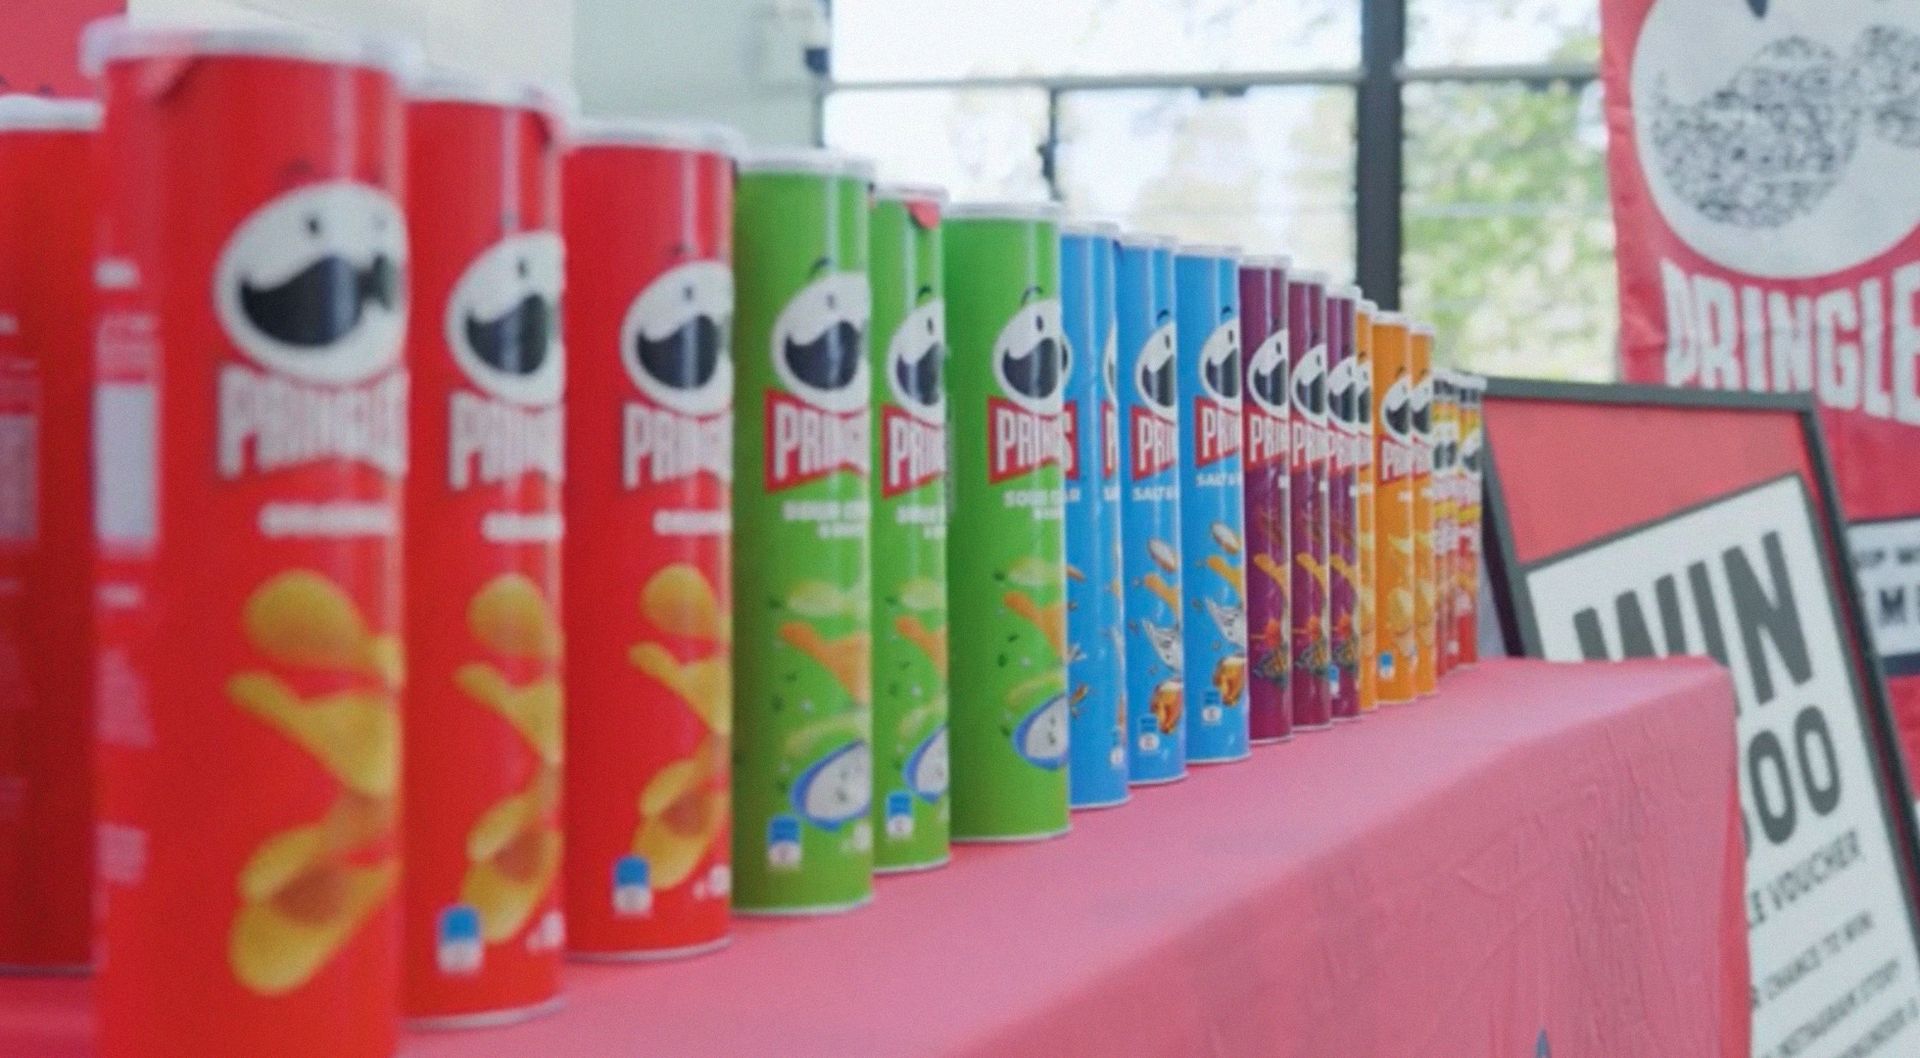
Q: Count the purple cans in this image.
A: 3